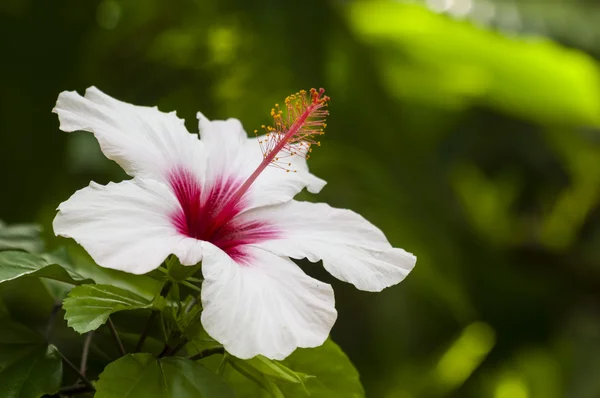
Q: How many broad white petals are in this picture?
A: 5